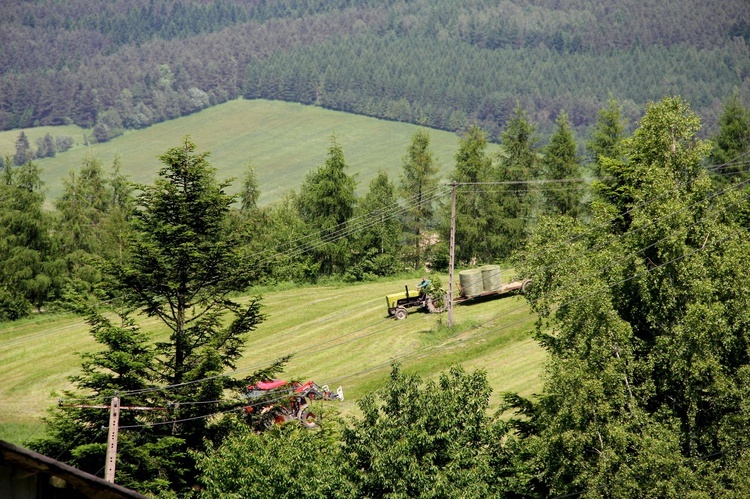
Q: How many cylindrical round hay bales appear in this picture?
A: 2